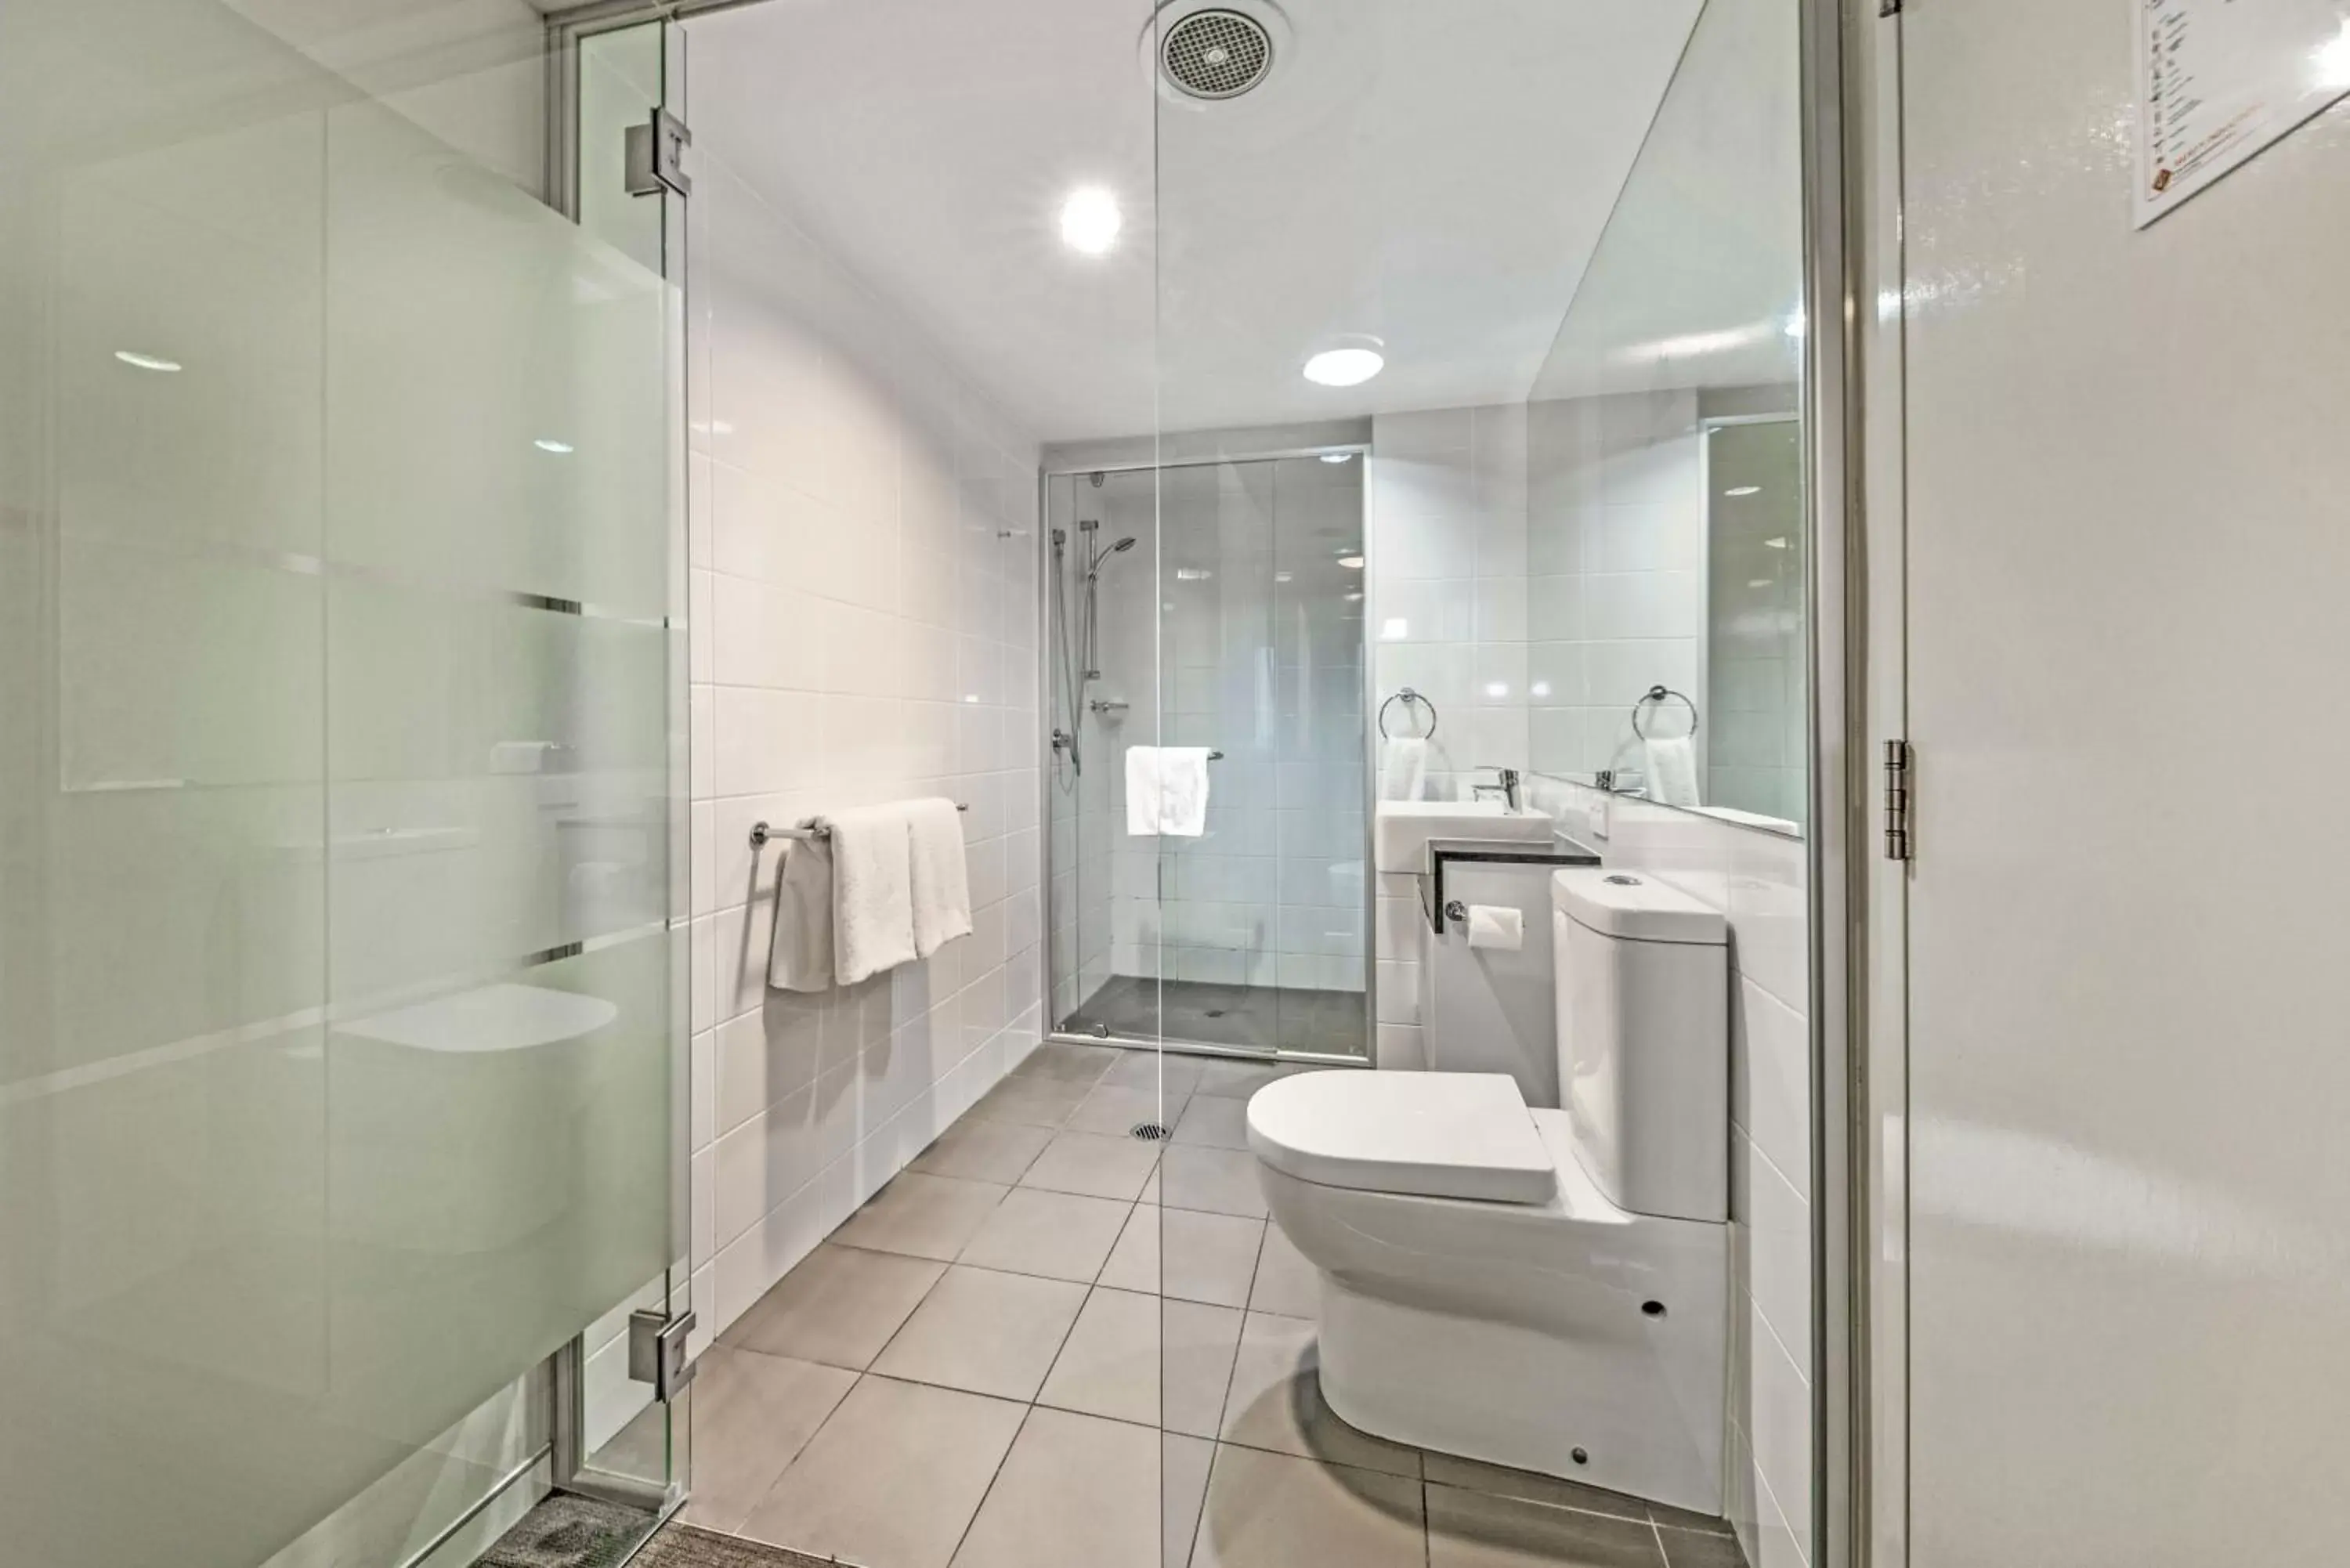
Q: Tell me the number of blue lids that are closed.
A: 0